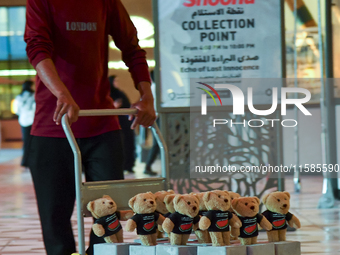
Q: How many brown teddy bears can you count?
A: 10